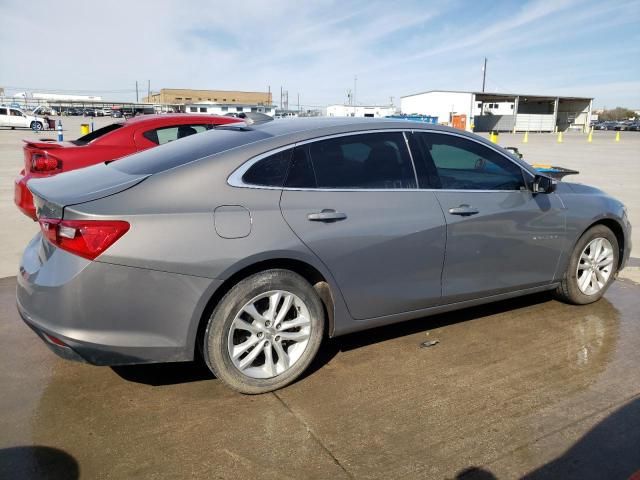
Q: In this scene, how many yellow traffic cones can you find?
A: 5